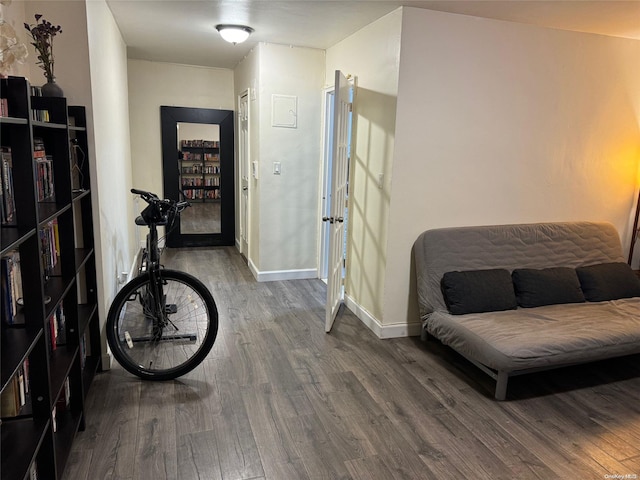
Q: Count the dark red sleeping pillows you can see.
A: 0